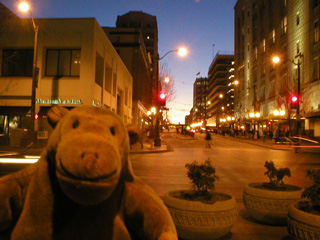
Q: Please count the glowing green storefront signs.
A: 1